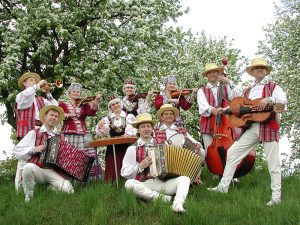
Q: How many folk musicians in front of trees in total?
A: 10